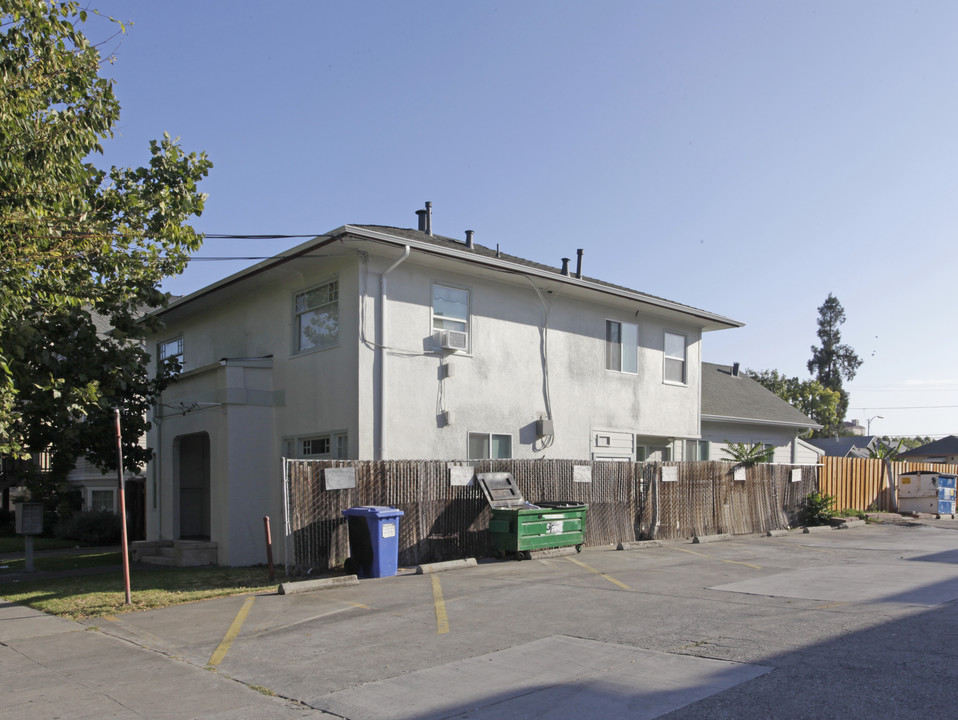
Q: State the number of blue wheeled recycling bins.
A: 1